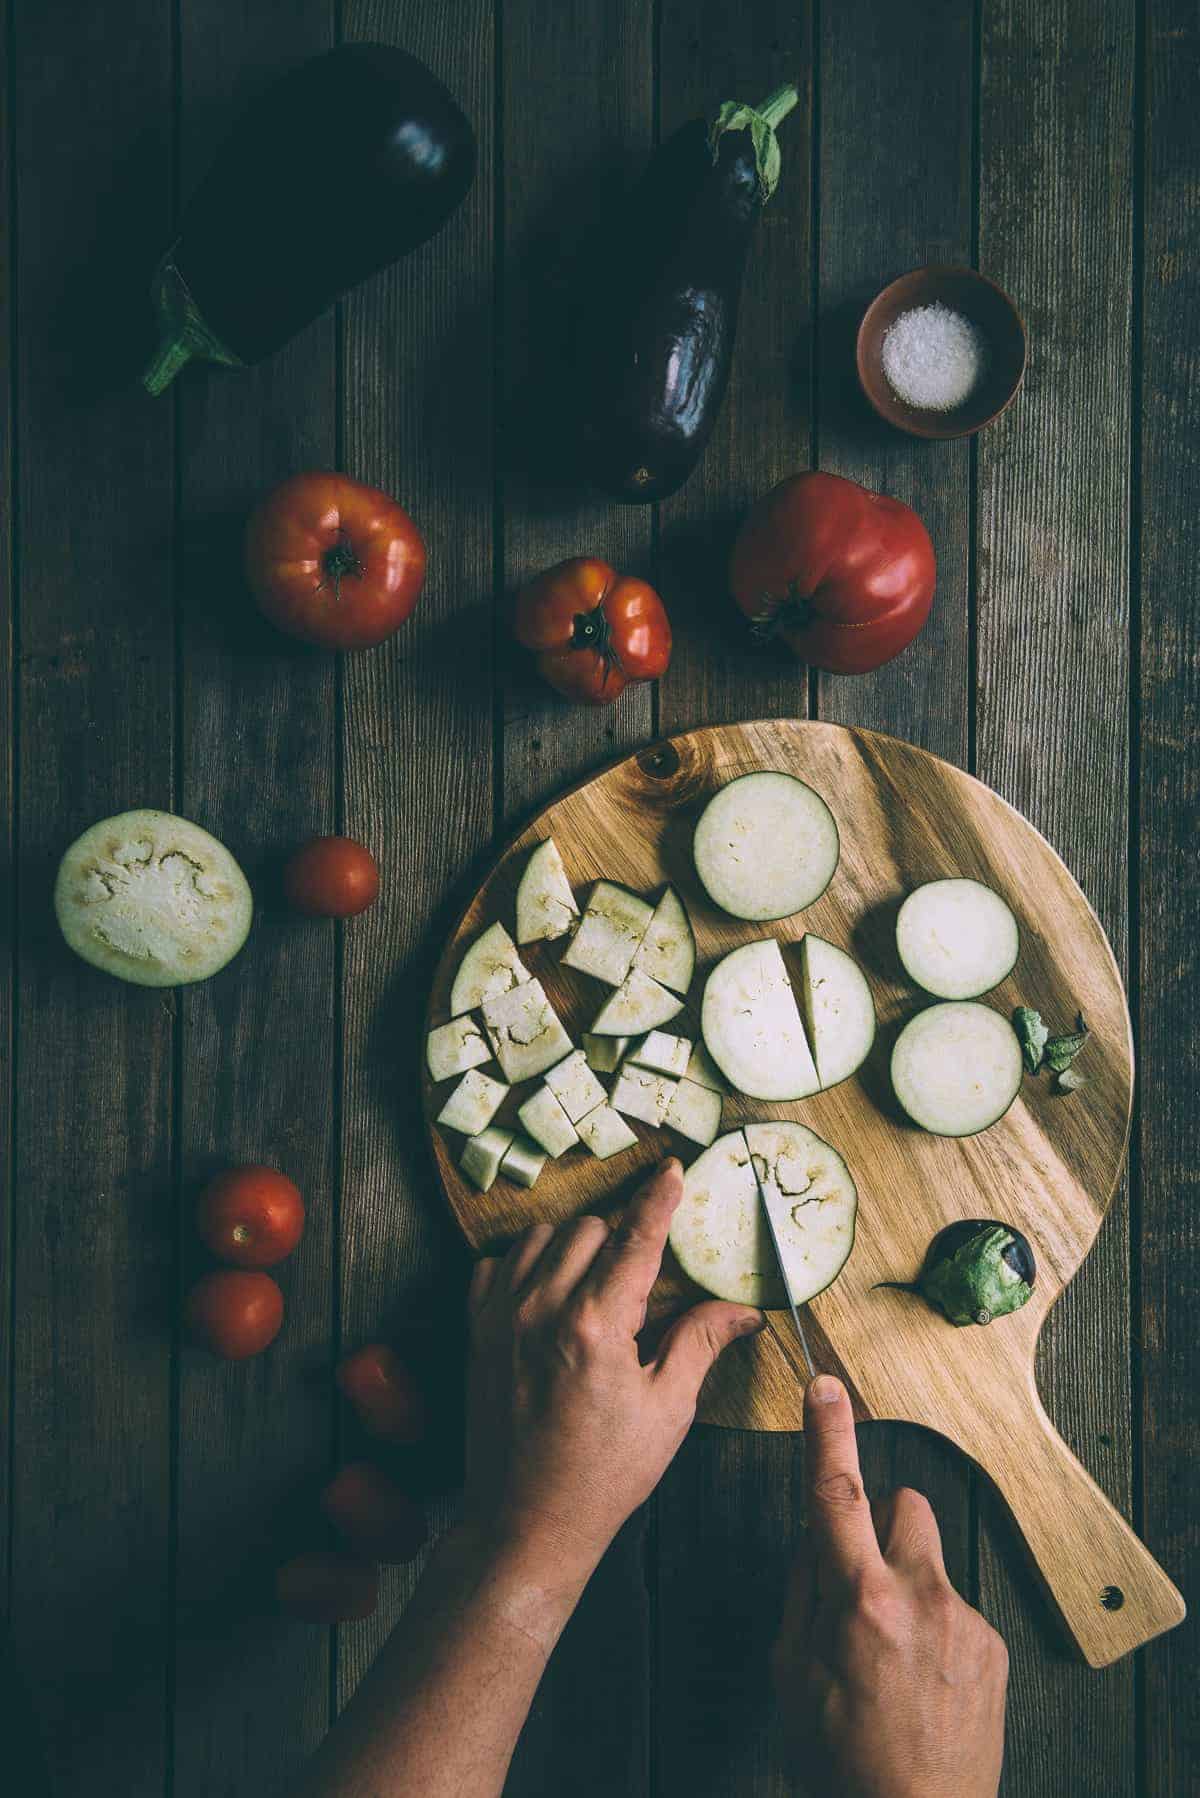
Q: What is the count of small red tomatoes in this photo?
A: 6